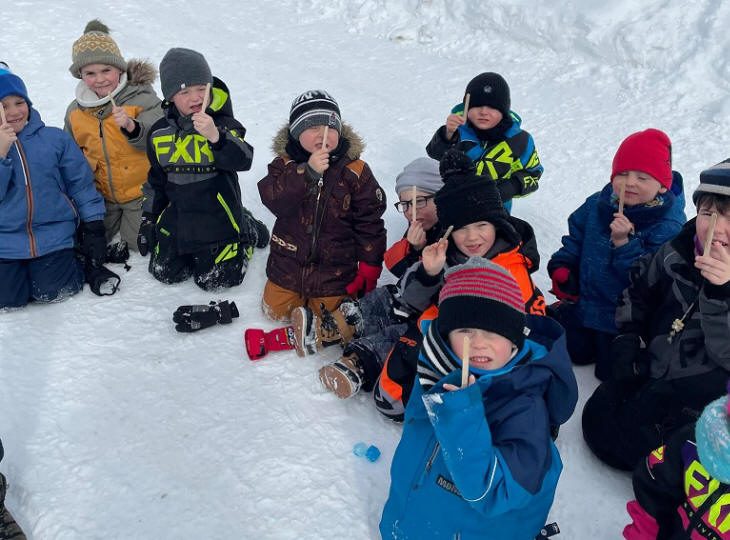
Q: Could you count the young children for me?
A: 11